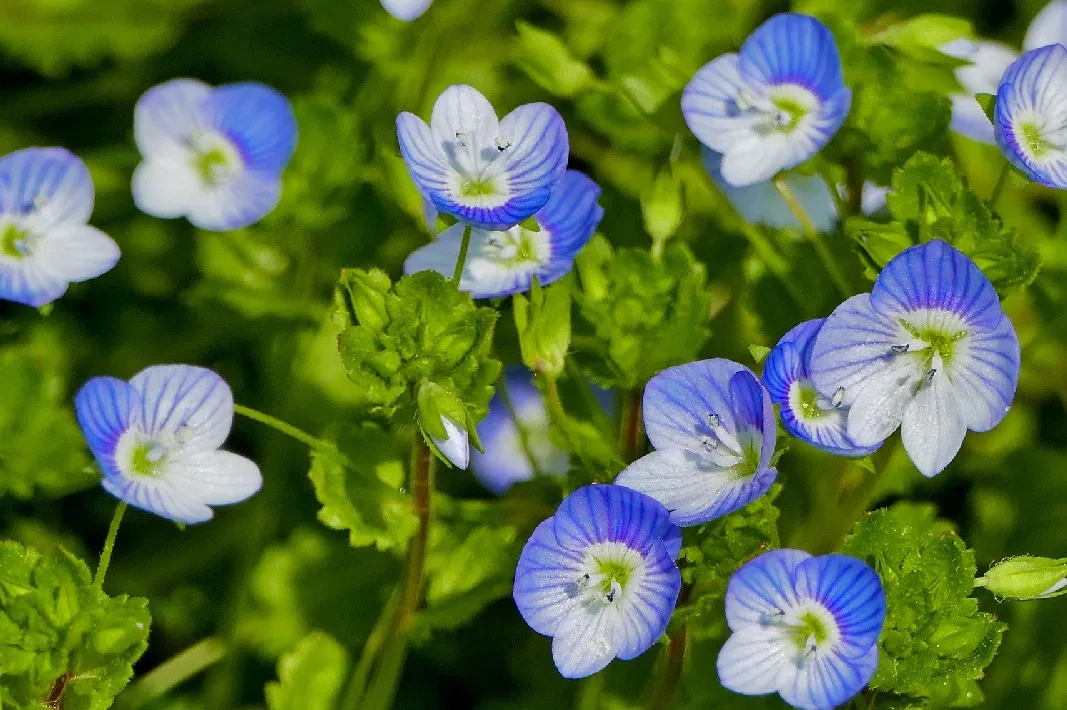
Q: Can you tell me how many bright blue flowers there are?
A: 12